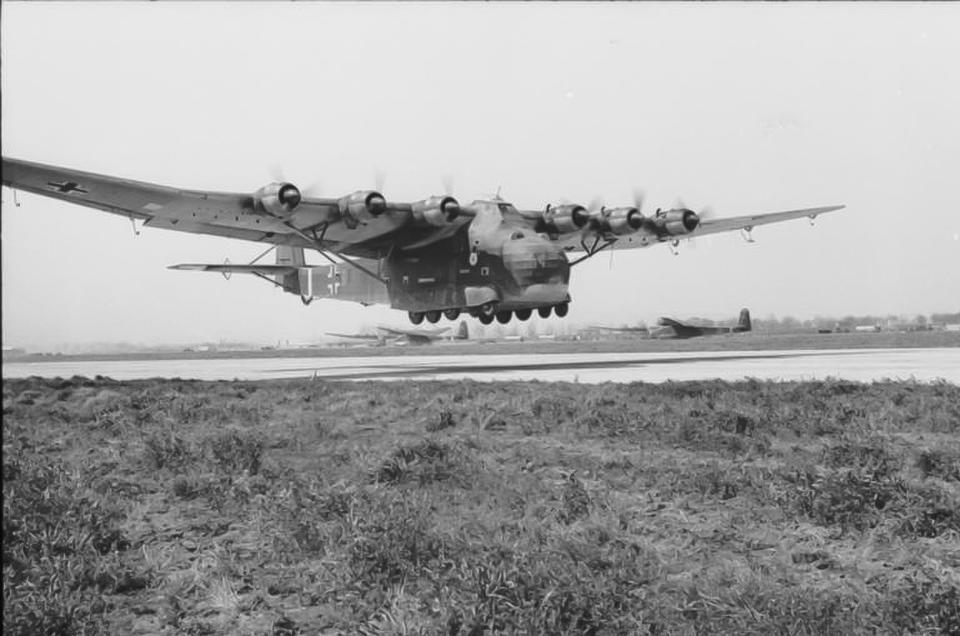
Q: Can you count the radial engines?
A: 6